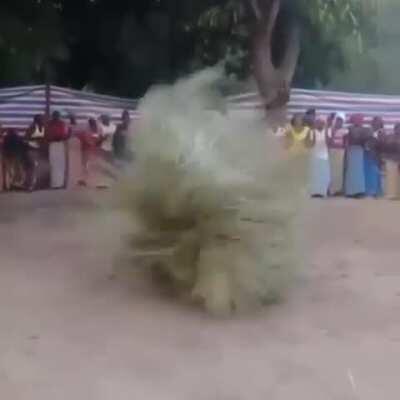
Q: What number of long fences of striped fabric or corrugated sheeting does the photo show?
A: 1